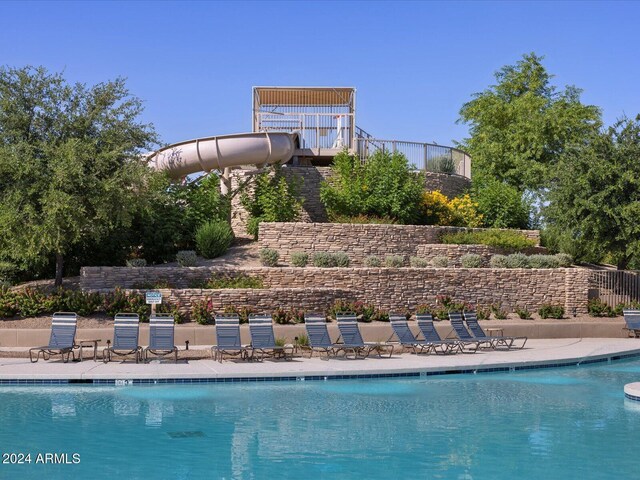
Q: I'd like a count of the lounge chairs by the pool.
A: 12